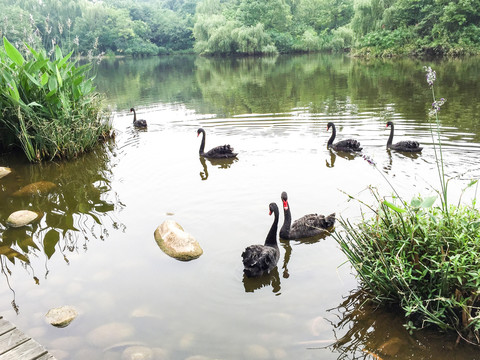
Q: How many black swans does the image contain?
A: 6